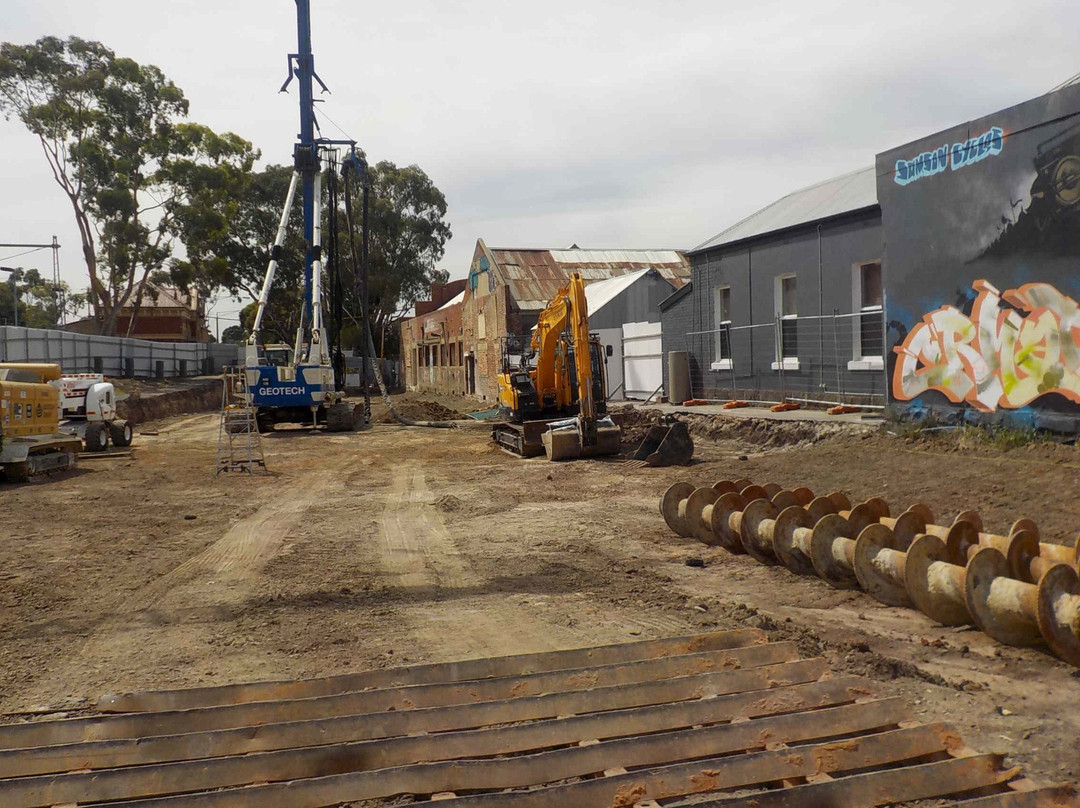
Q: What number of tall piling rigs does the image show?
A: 1